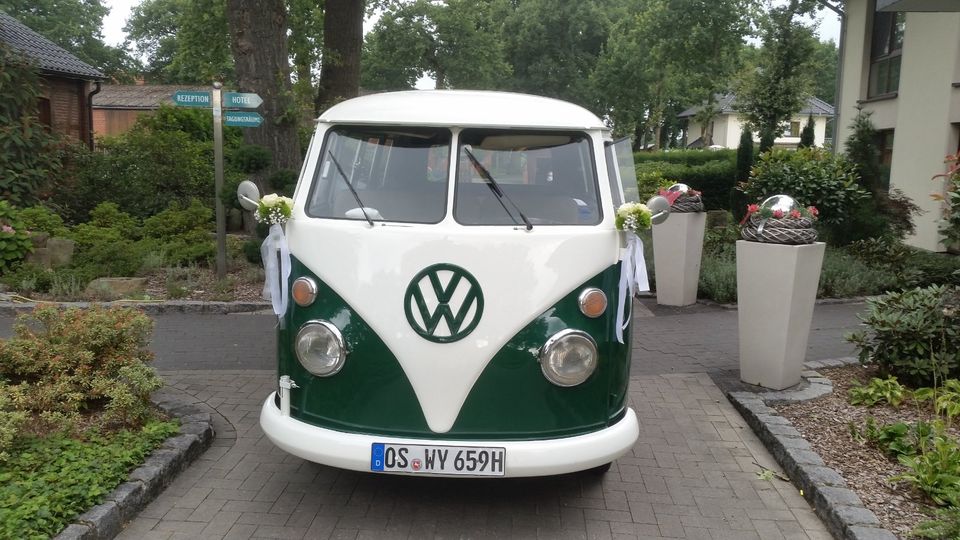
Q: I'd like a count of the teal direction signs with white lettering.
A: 3